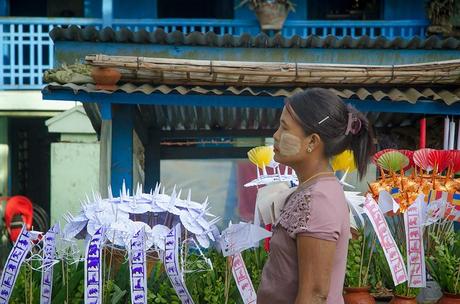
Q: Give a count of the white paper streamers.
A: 8